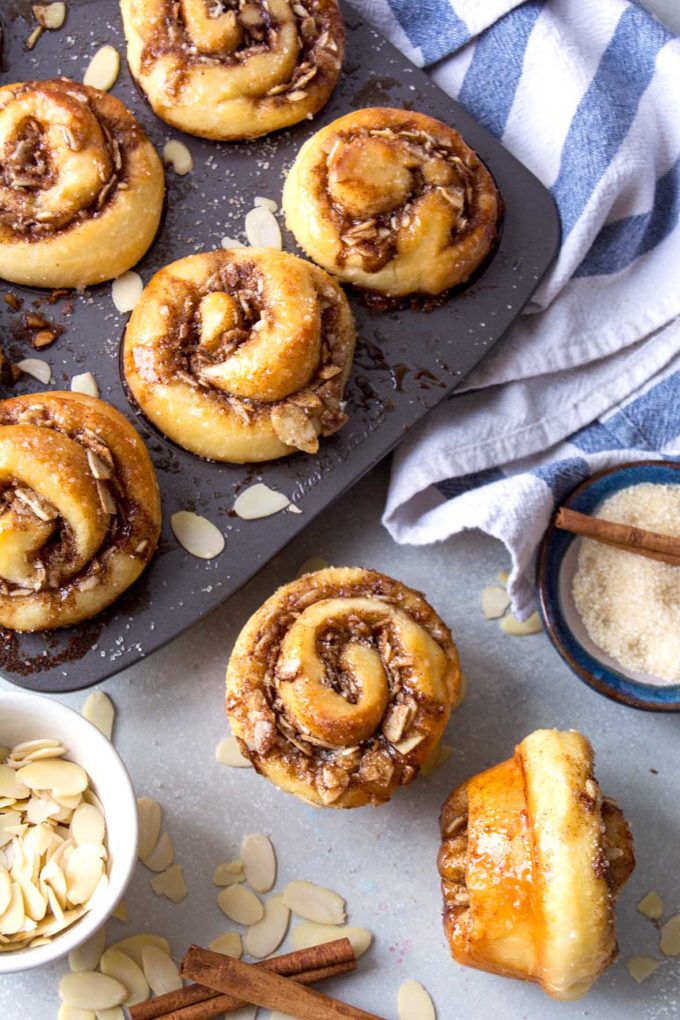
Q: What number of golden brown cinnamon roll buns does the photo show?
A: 7